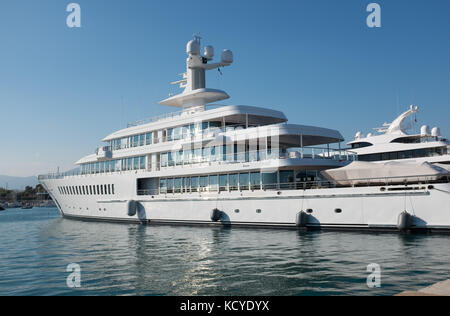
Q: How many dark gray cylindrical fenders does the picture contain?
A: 4